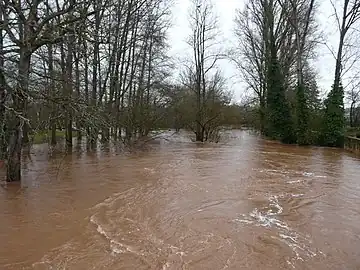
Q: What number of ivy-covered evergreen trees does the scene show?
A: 3